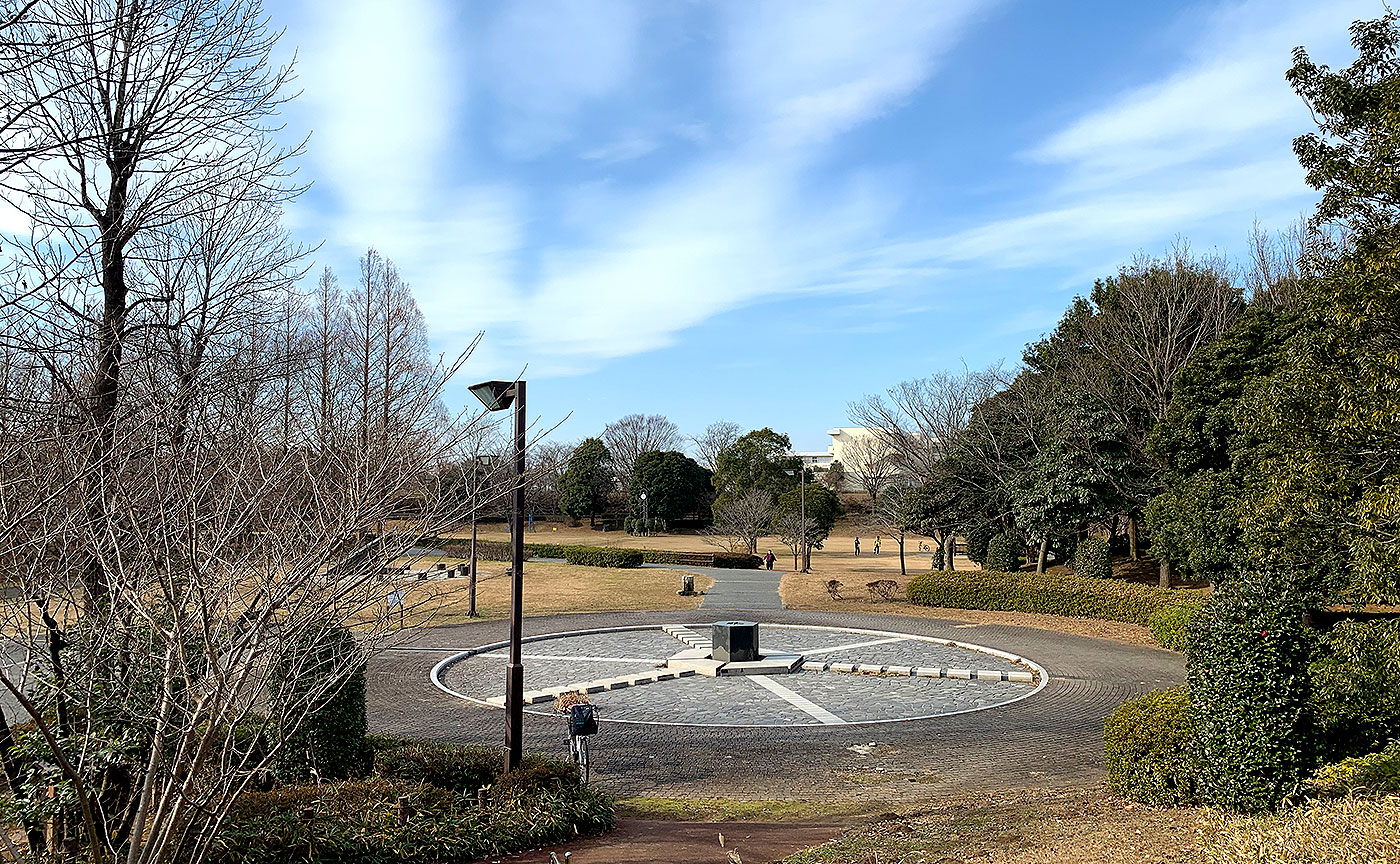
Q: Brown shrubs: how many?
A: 2